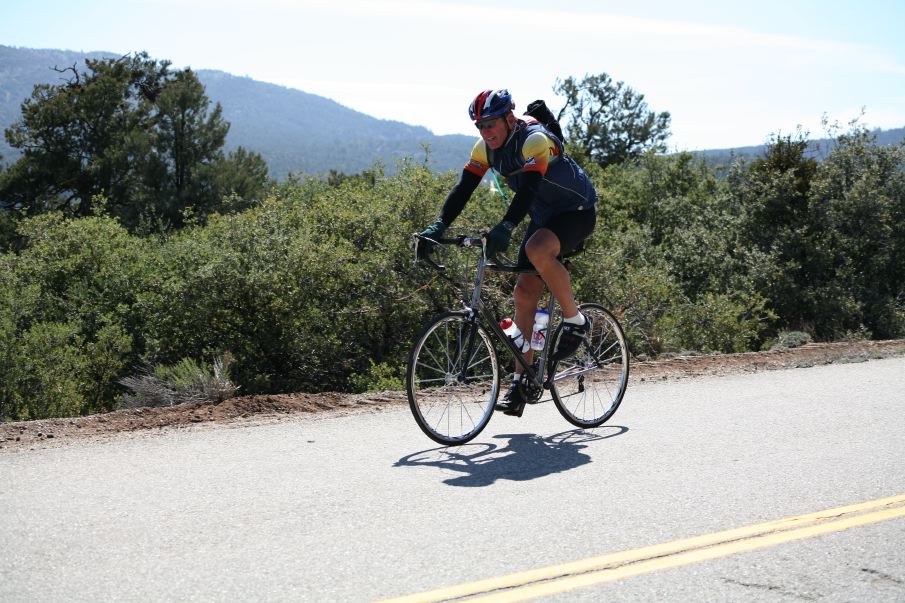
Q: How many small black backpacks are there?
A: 1